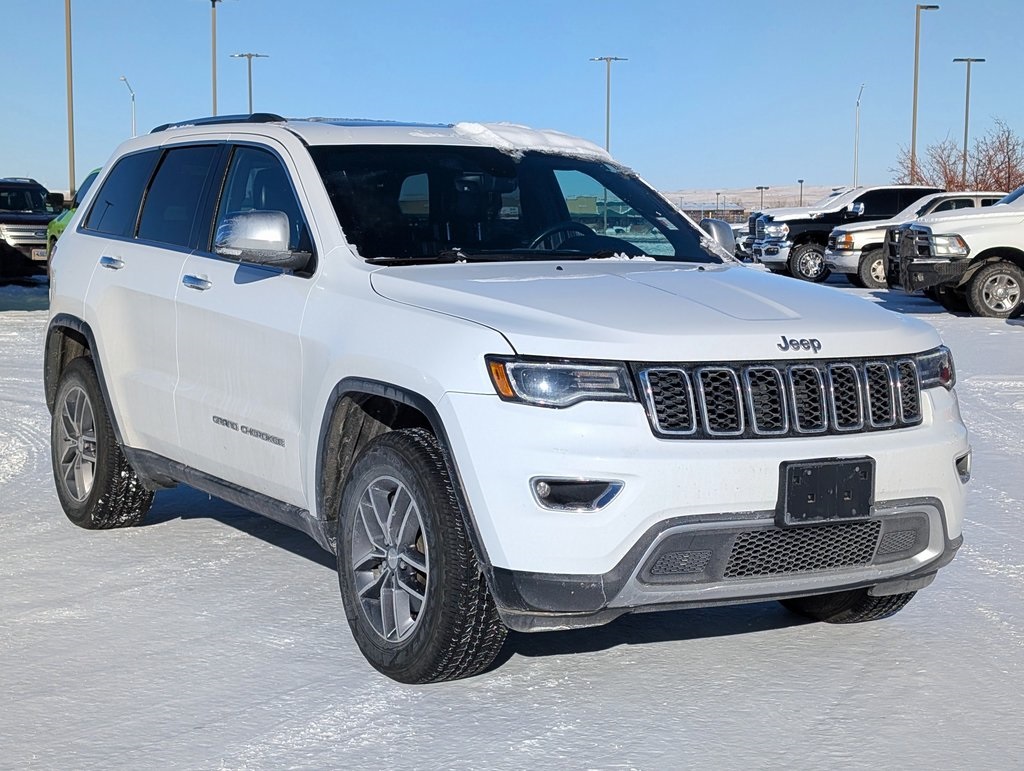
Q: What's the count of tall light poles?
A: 8